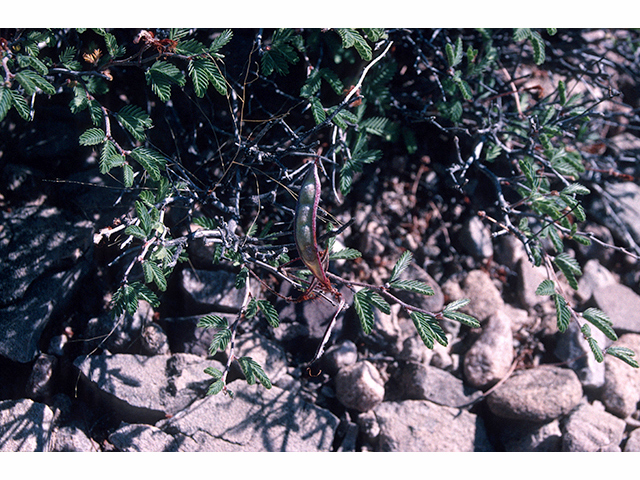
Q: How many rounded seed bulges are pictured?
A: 4